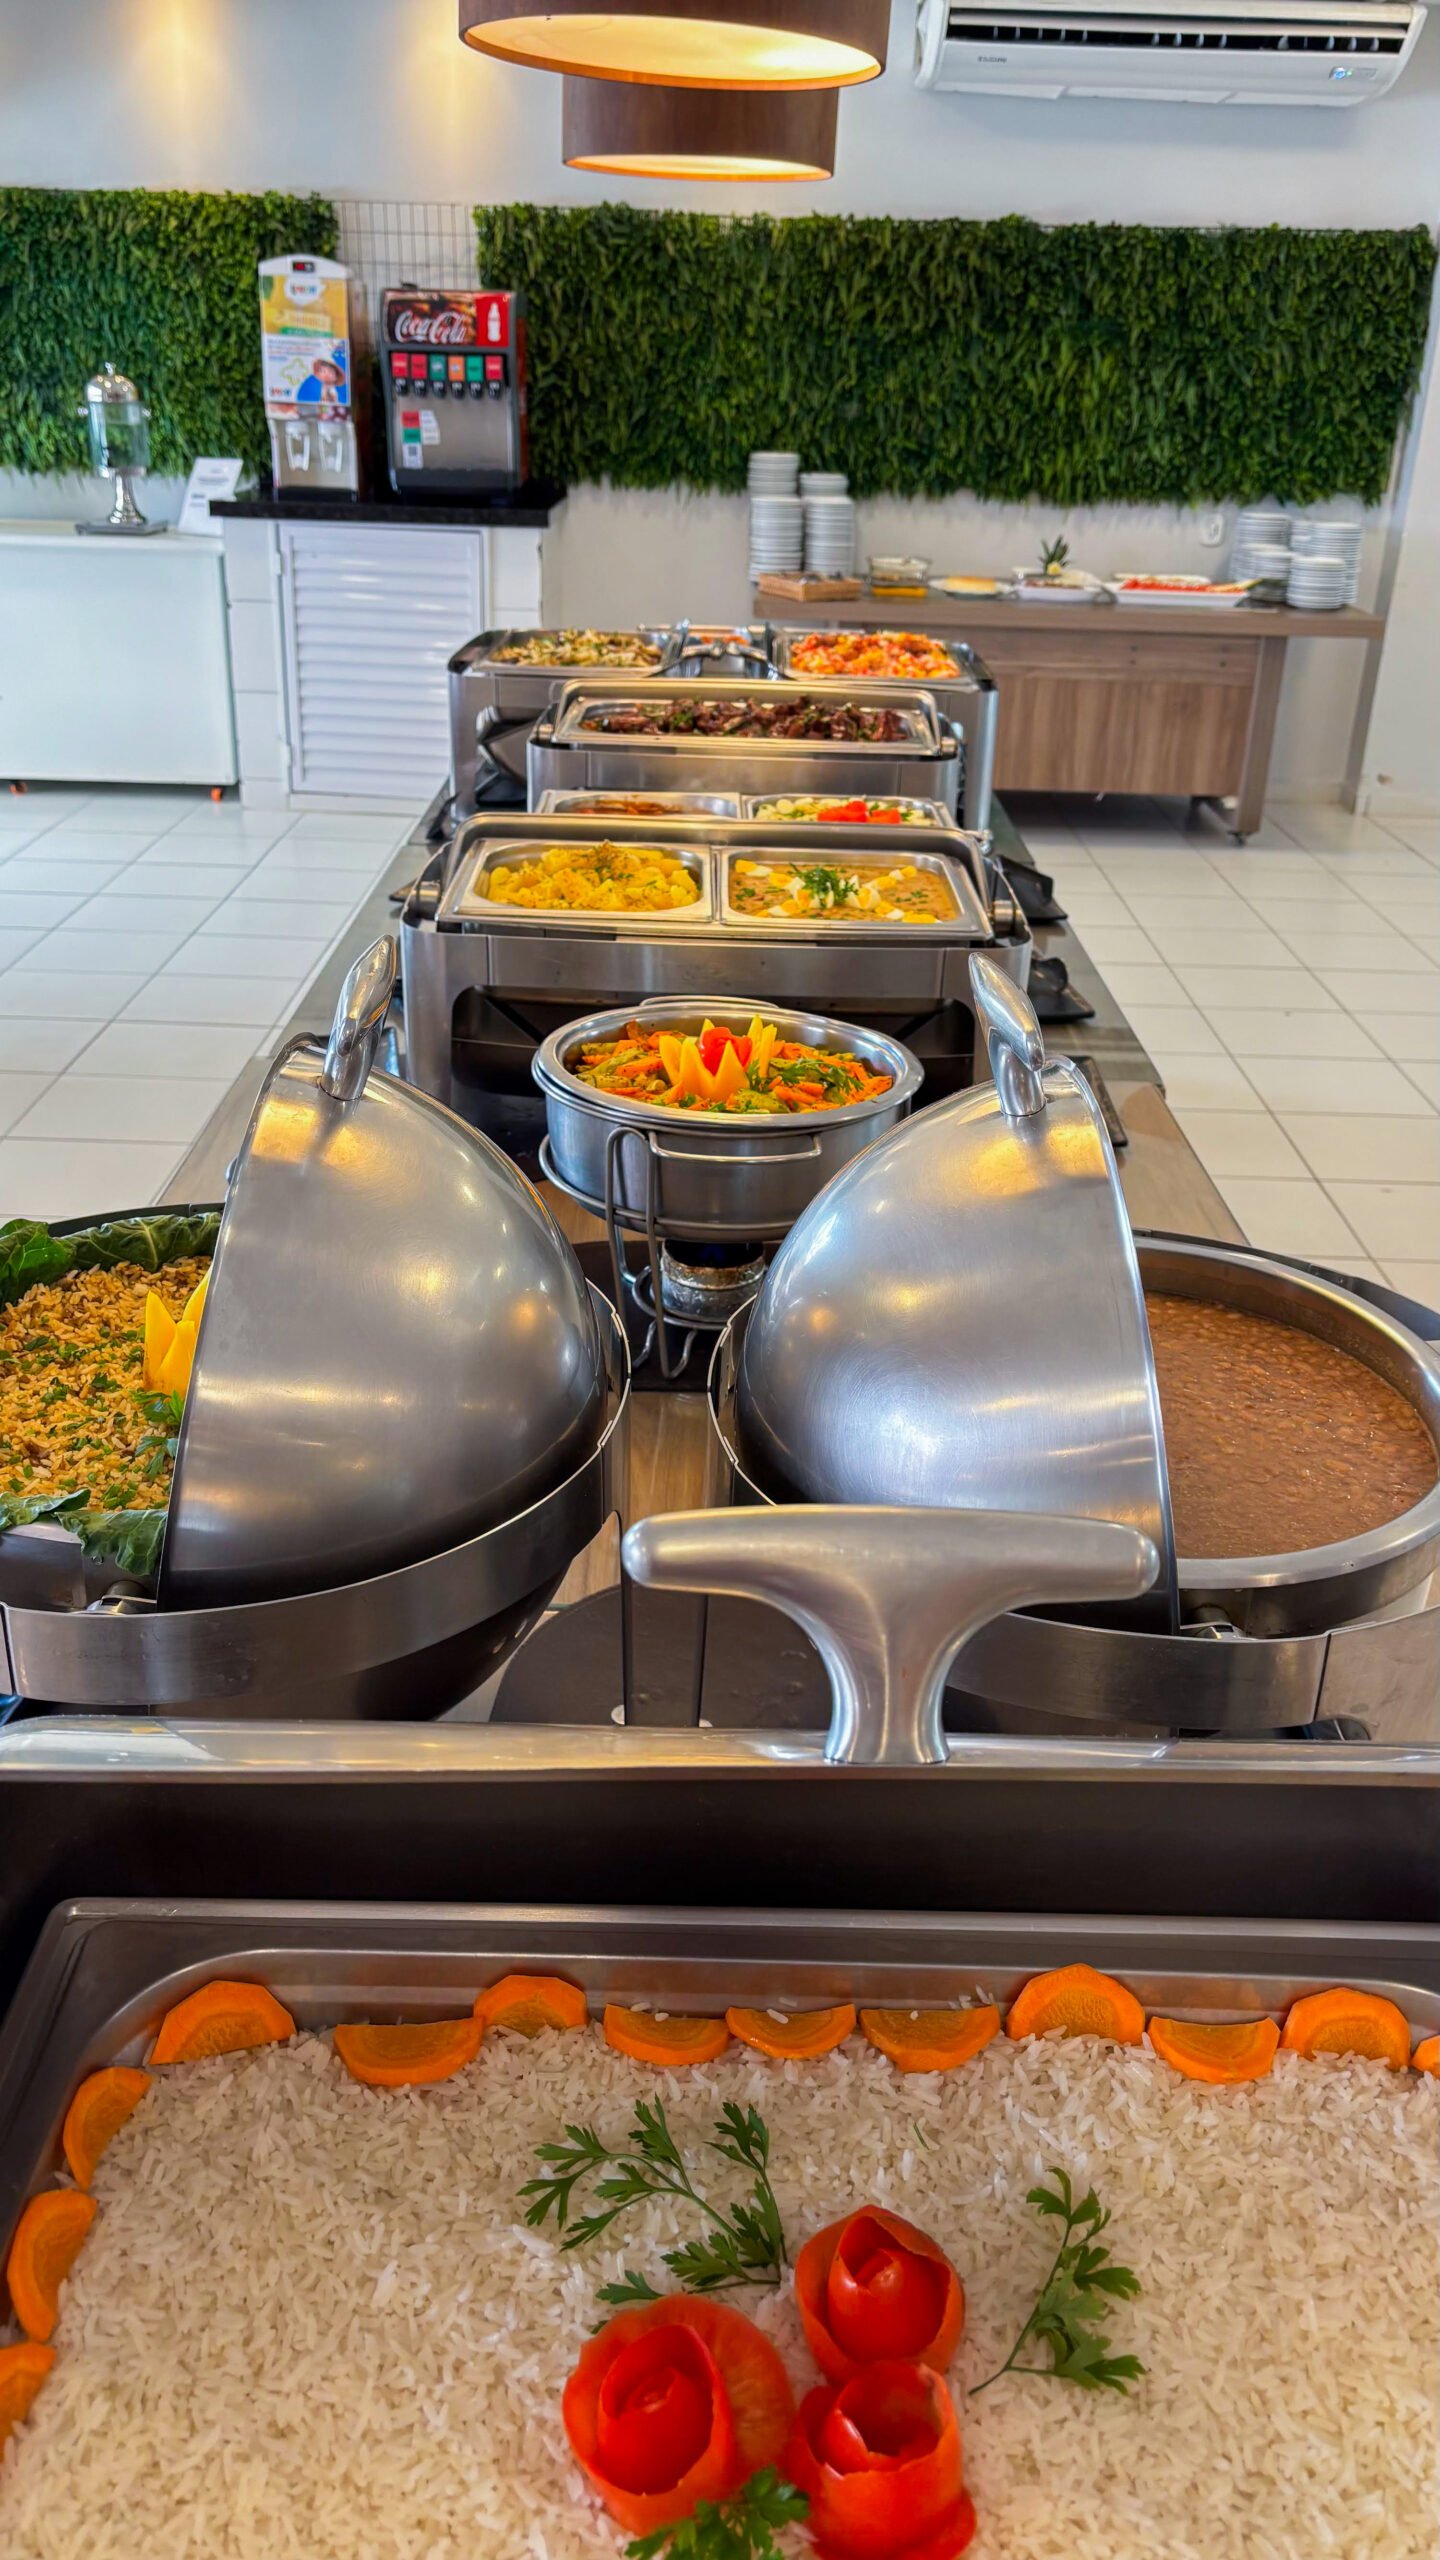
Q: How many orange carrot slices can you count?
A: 13